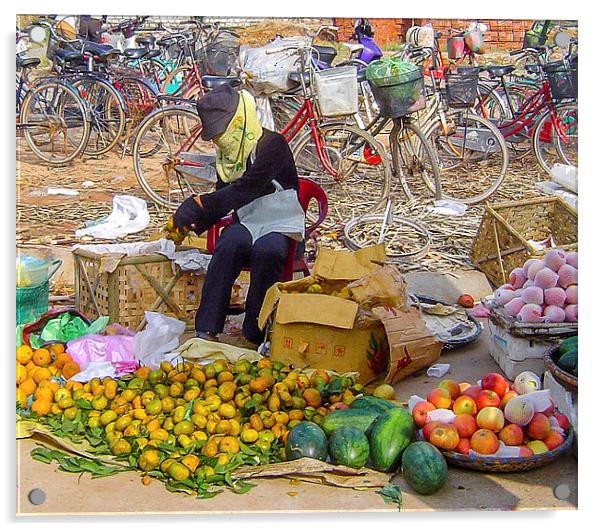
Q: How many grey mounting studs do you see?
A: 4